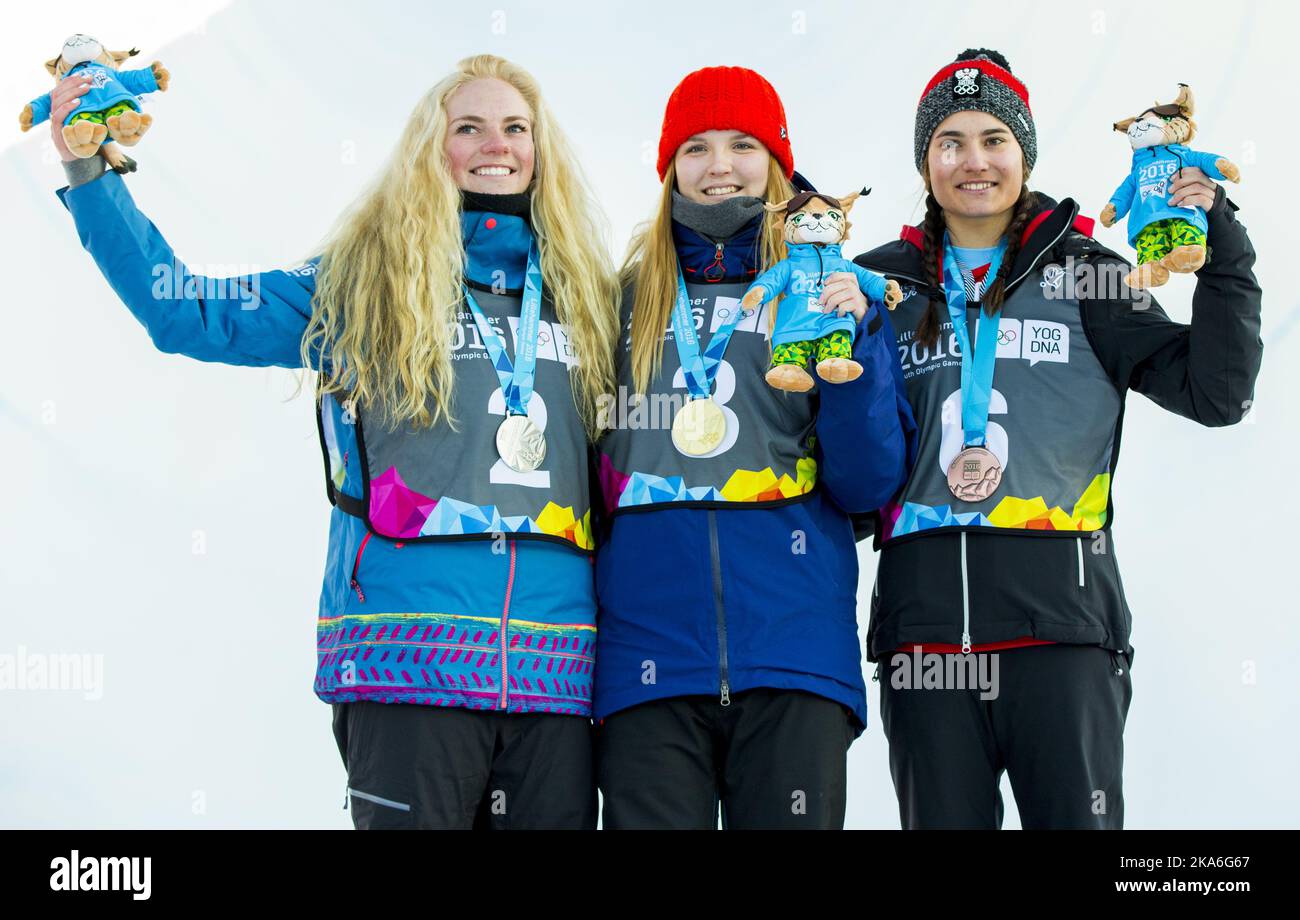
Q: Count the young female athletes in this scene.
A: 3